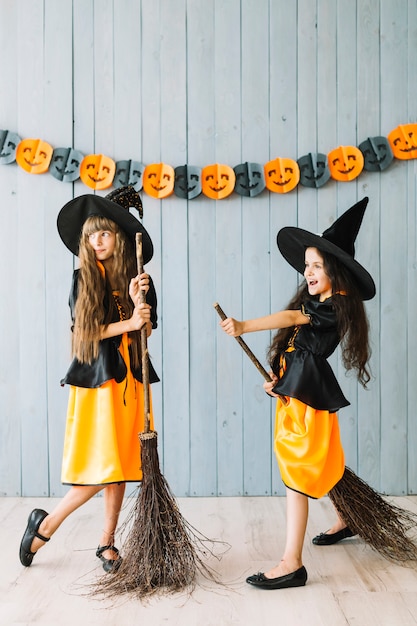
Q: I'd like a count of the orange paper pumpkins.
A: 7